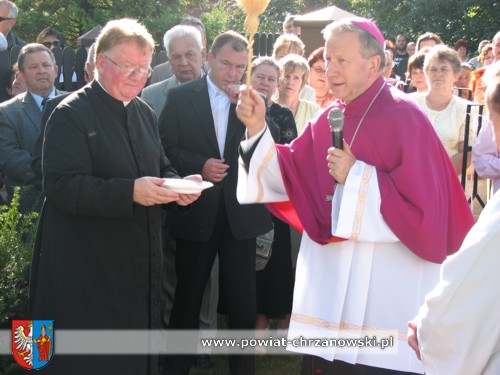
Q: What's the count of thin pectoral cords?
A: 1